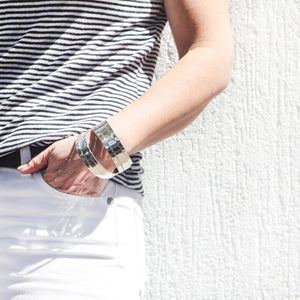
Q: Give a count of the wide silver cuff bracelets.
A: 2